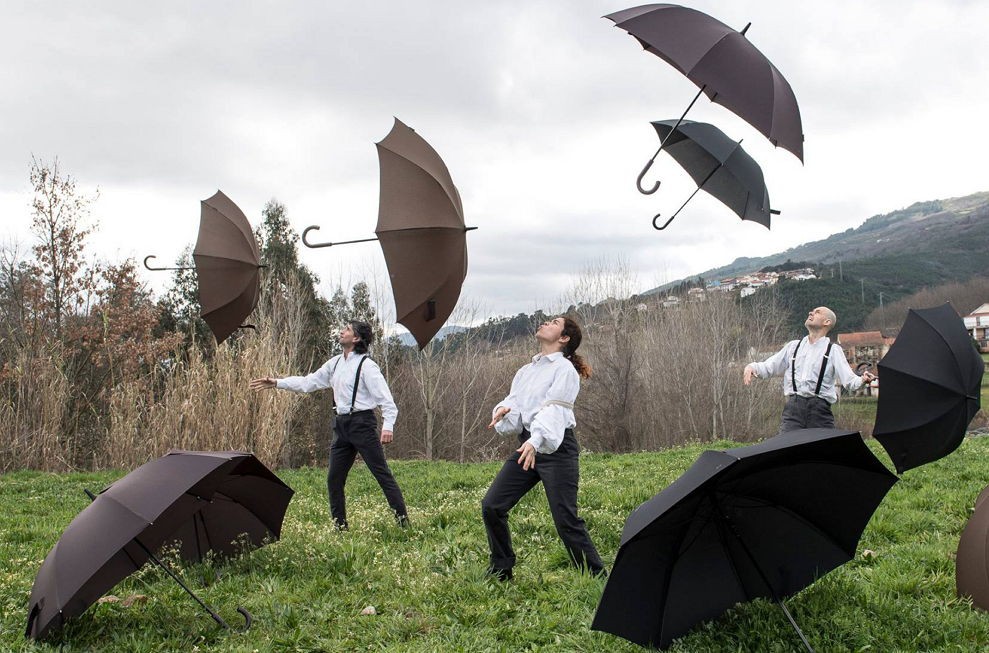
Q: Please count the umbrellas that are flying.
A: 4